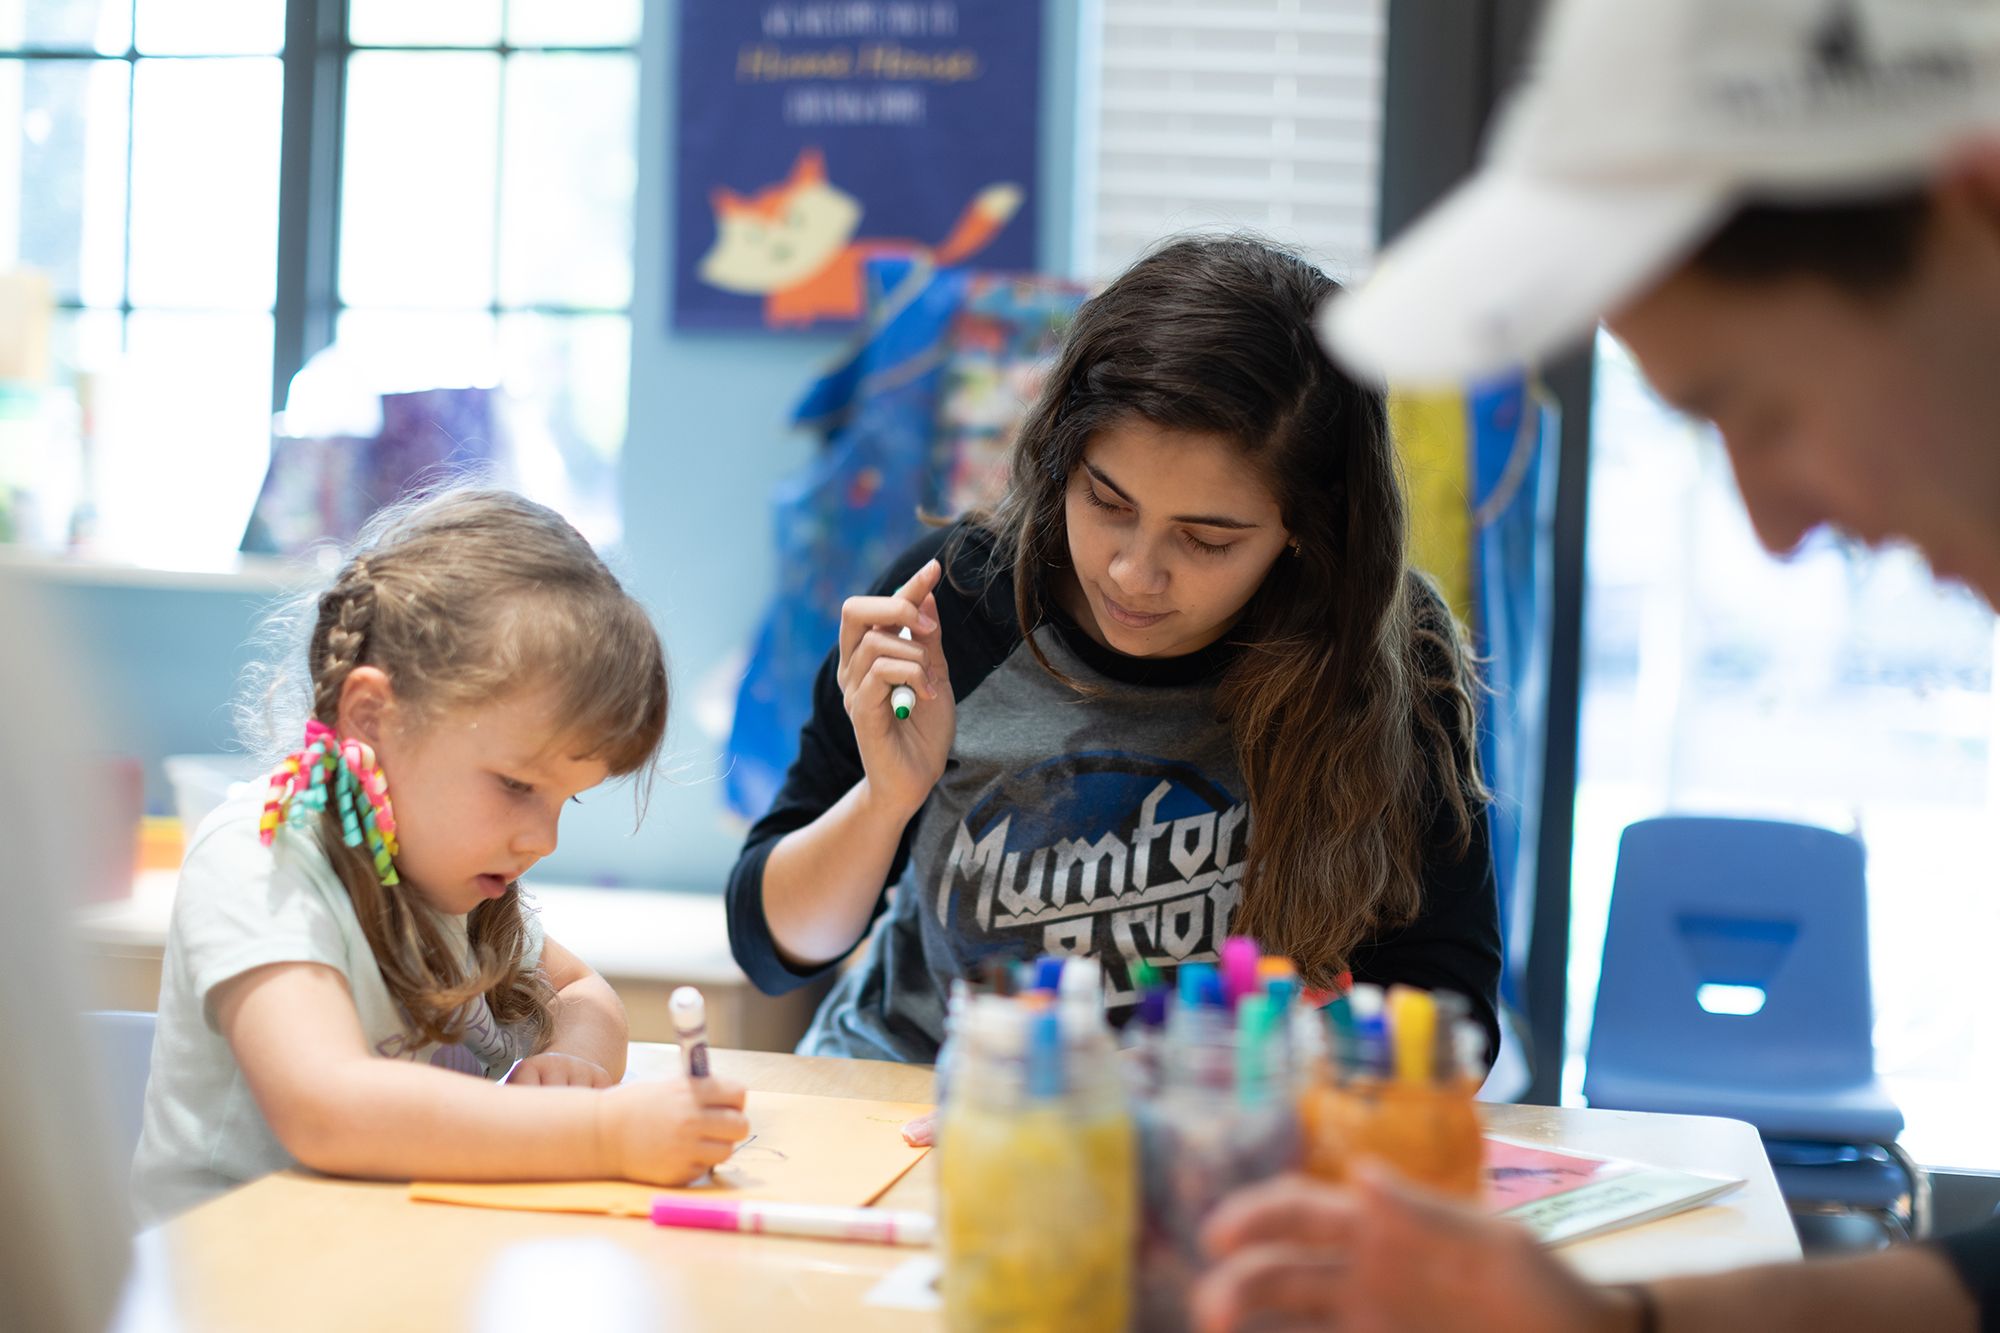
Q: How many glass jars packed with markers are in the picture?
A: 3